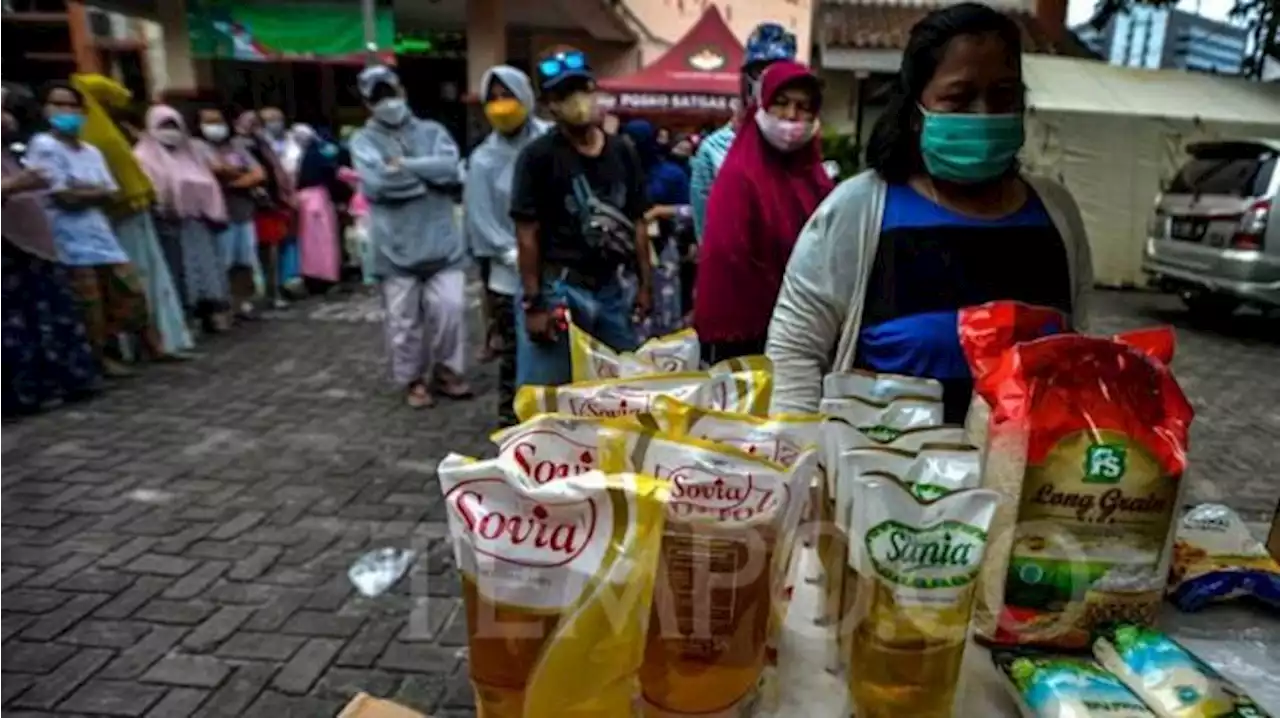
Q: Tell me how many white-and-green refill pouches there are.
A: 5